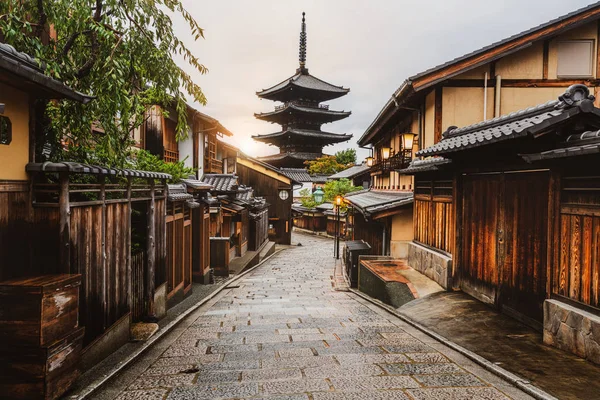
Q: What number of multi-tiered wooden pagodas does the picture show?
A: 1